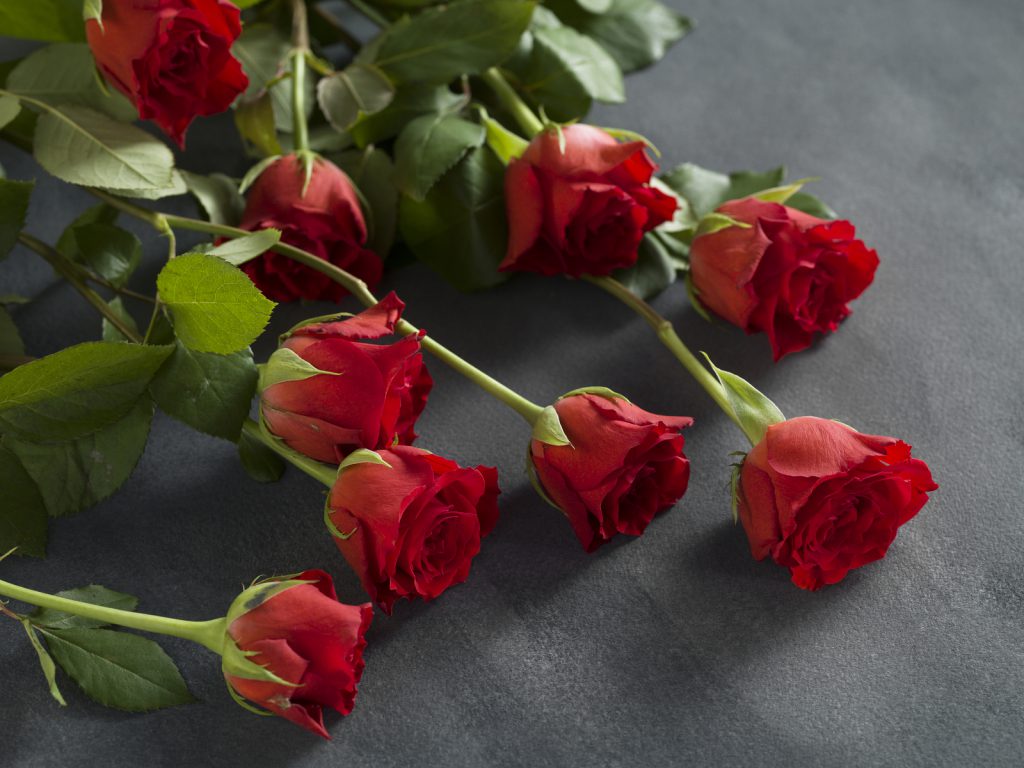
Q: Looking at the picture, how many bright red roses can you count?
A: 9